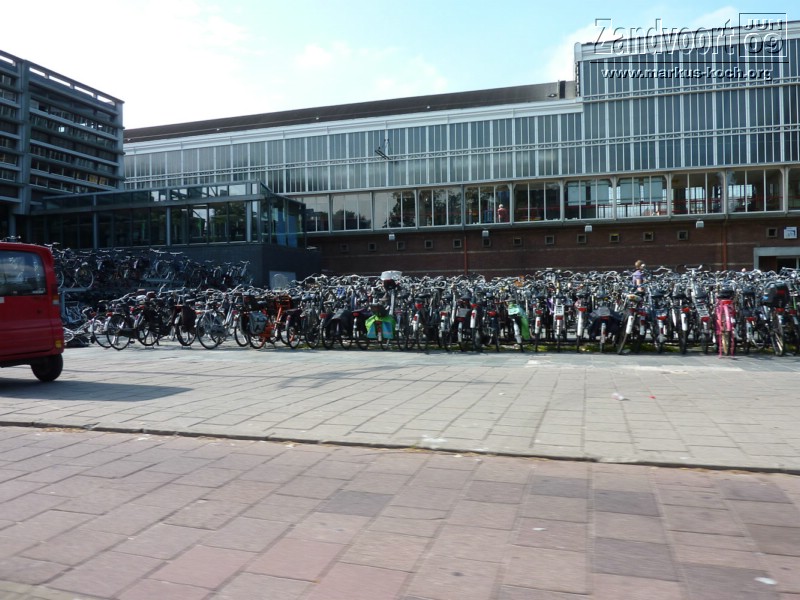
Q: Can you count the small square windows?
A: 13